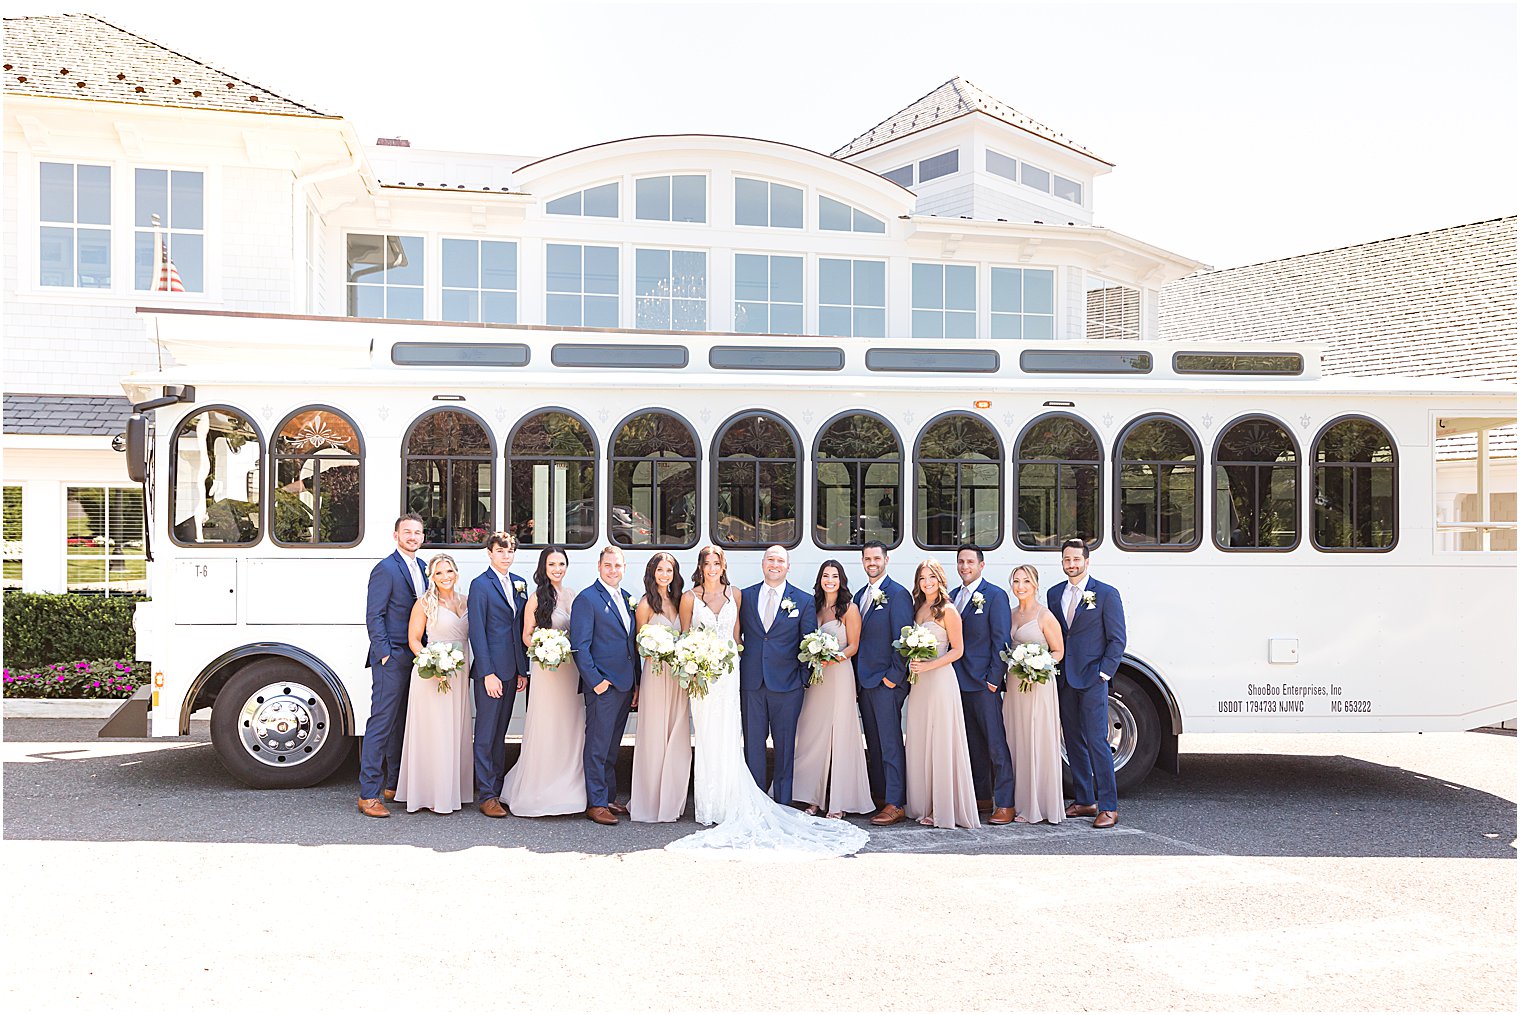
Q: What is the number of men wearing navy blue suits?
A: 7